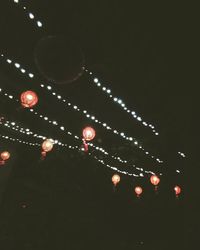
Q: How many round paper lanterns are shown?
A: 8